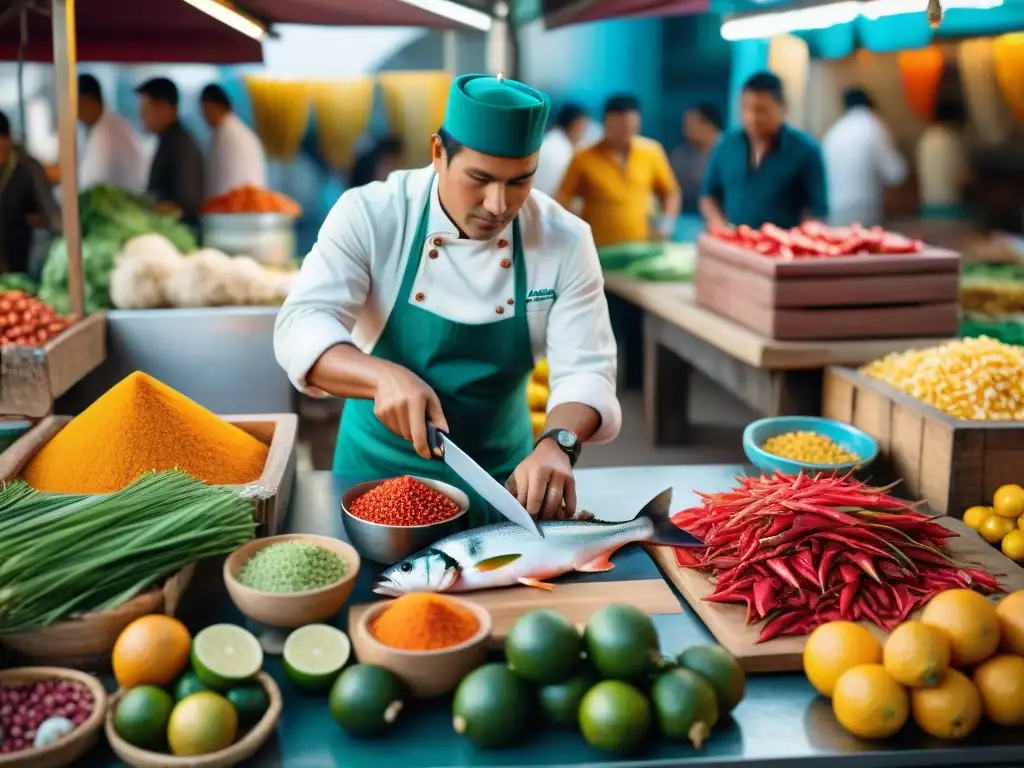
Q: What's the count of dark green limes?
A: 11